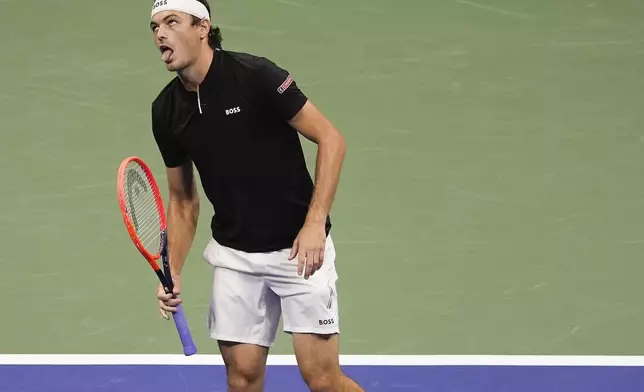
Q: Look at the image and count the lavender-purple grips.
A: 1